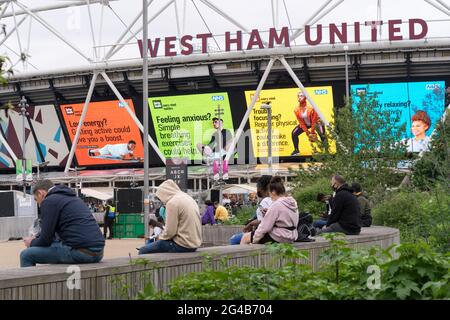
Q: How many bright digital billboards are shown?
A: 4